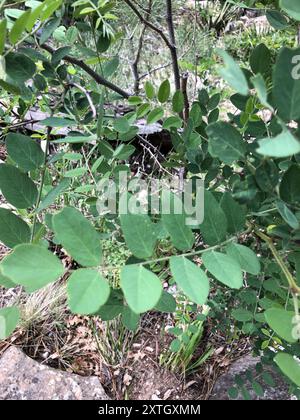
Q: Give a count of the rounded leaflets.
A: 11